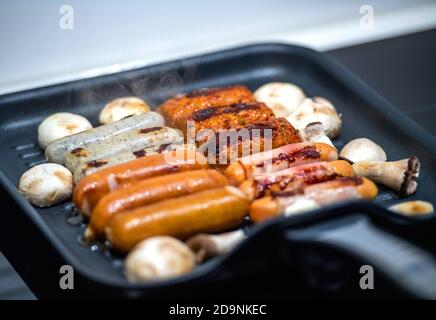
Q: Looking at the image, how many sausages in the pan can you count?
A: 12